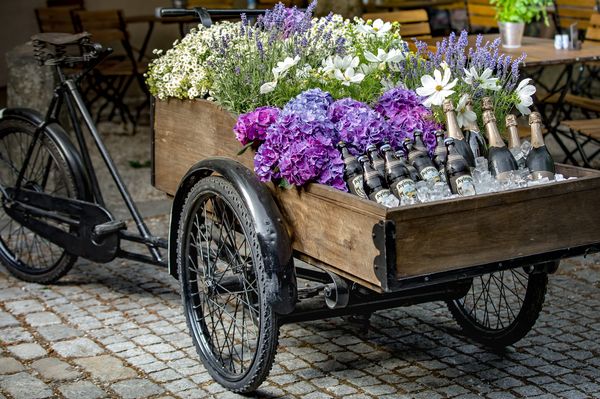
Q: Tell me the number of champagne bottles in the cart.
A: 6